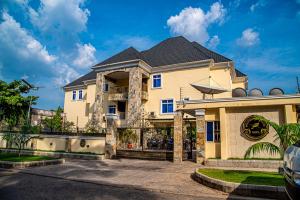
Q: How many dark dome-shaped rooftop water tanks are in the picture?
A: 3